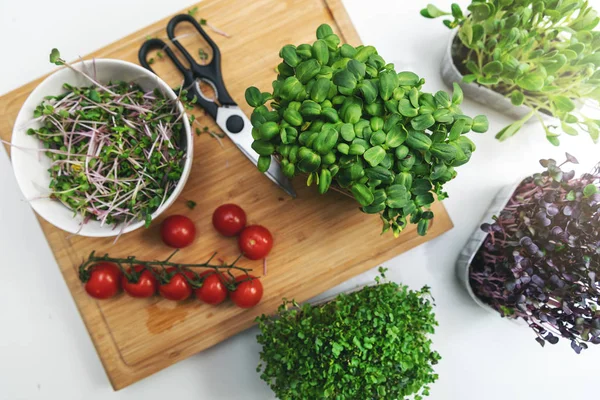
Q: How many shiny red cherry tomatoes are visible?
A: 8